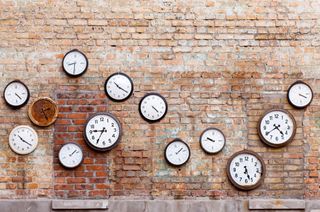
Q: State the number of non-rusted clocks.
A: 12